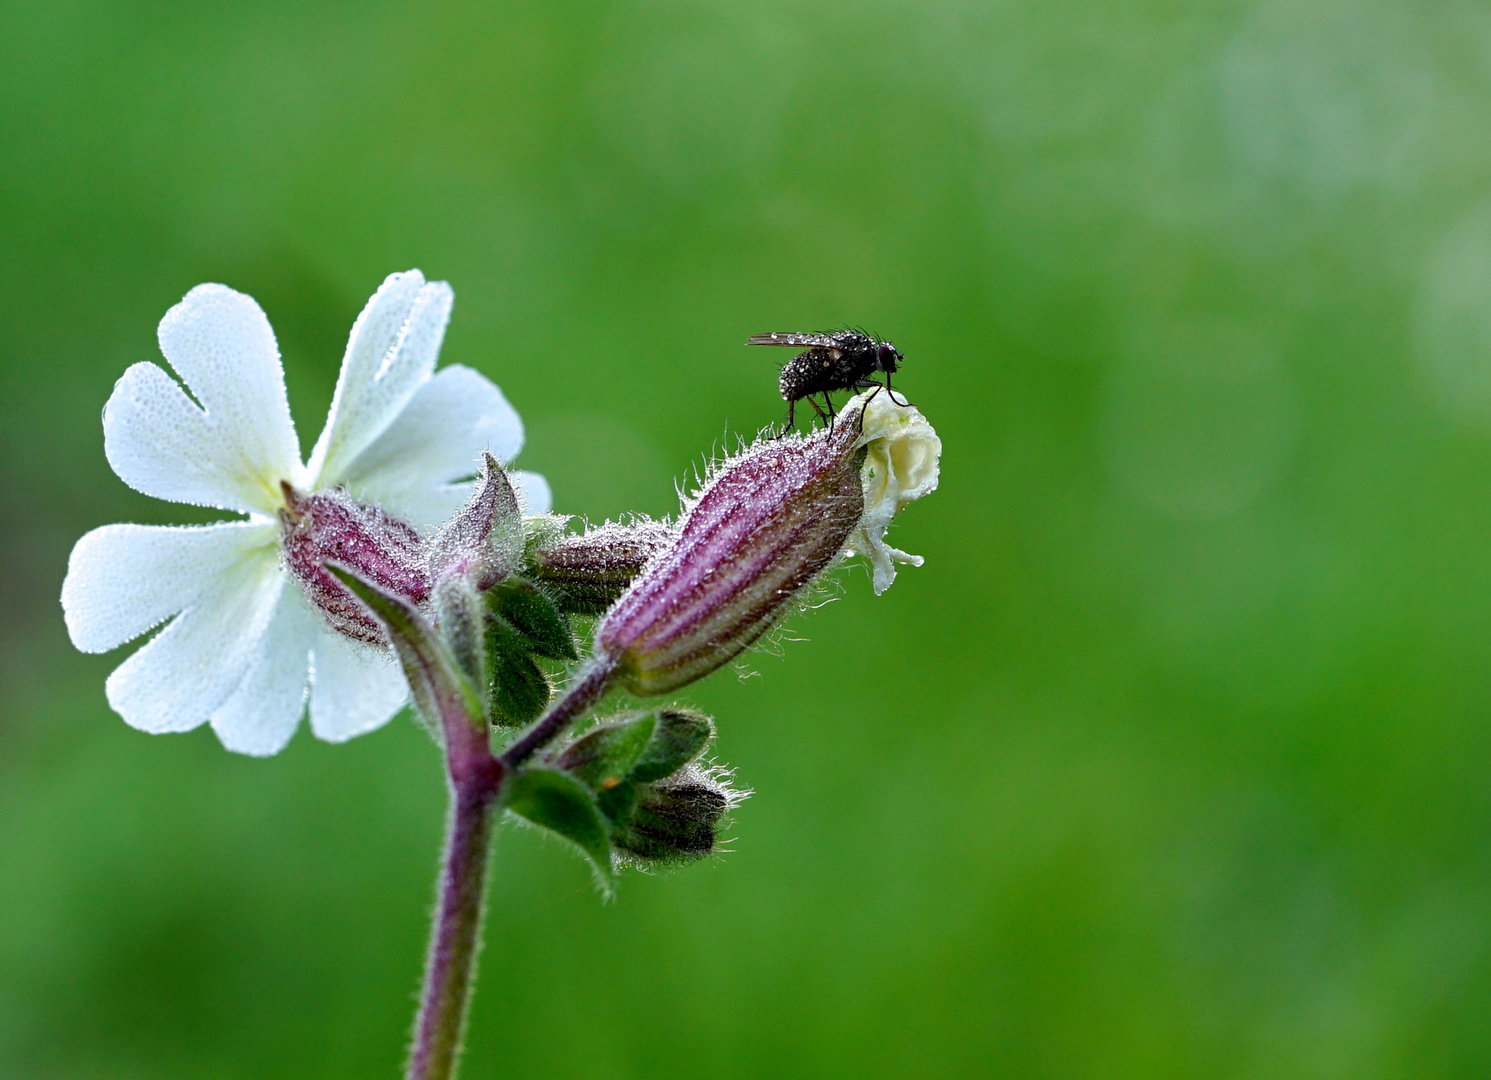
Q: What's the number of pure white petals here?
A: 5